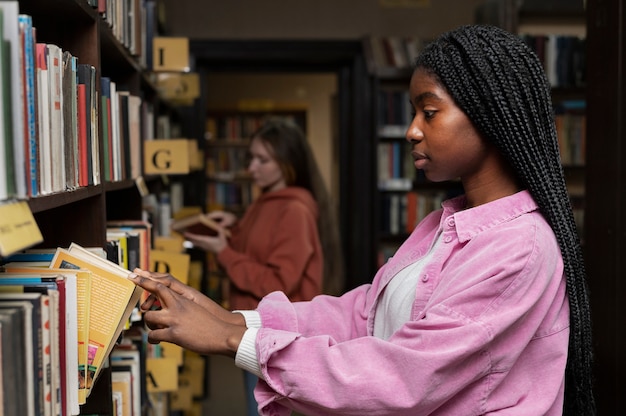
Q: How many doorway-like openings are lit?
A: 1